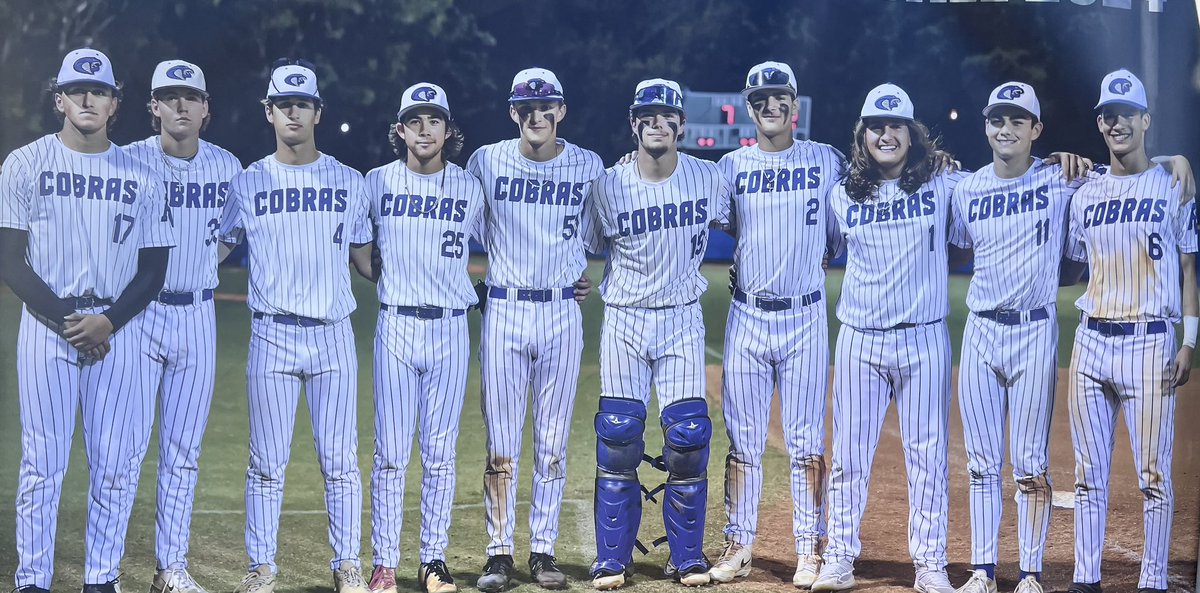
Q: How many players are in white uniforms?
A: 10